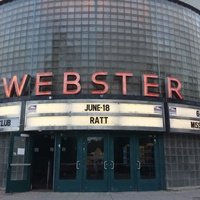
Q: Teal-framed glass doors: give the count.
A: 5